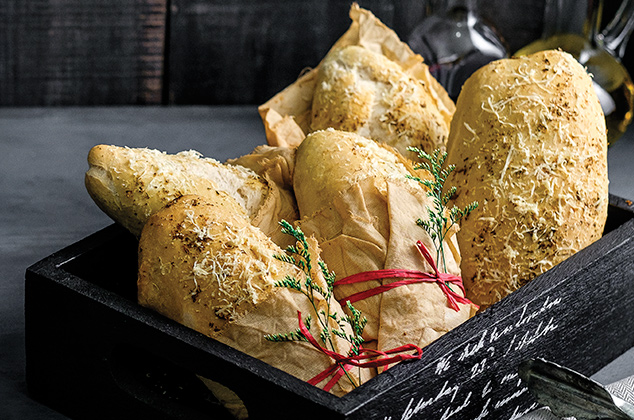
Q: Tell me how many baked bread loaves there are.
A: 5